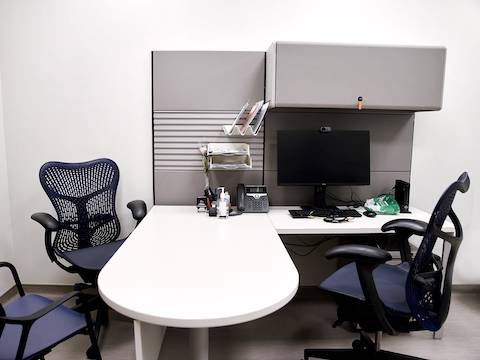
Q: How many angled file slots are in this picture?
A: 3